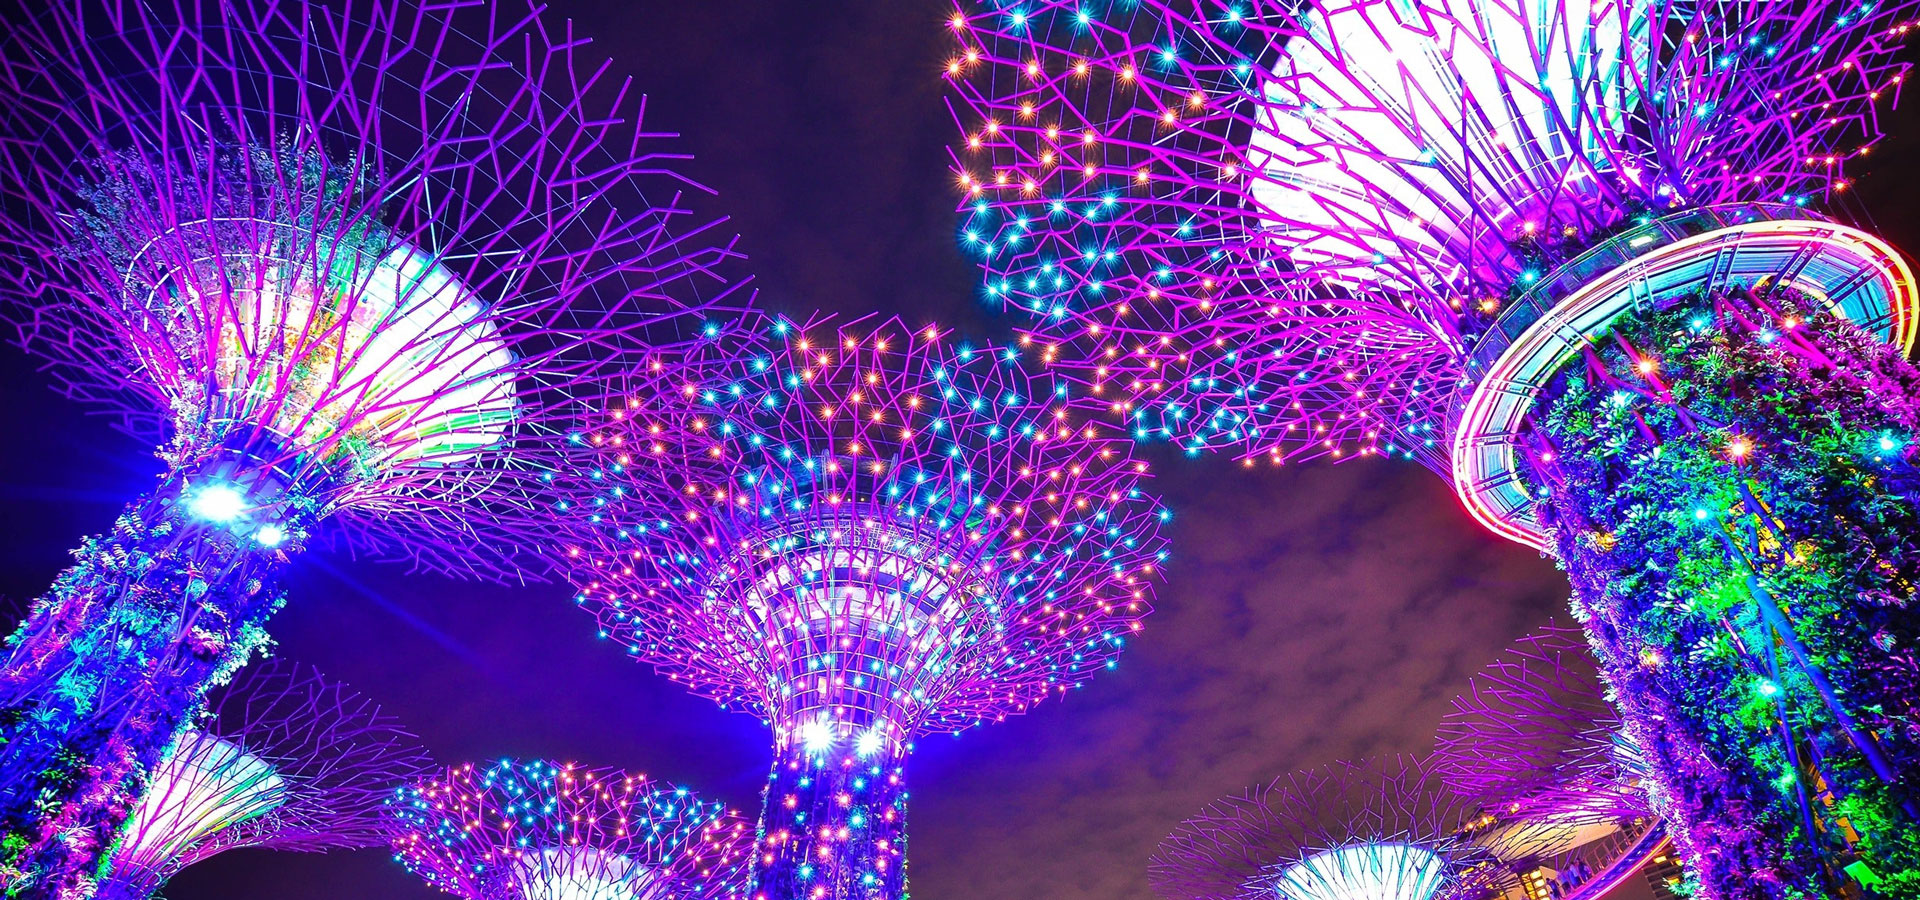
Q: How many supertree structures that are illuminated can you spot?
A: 7